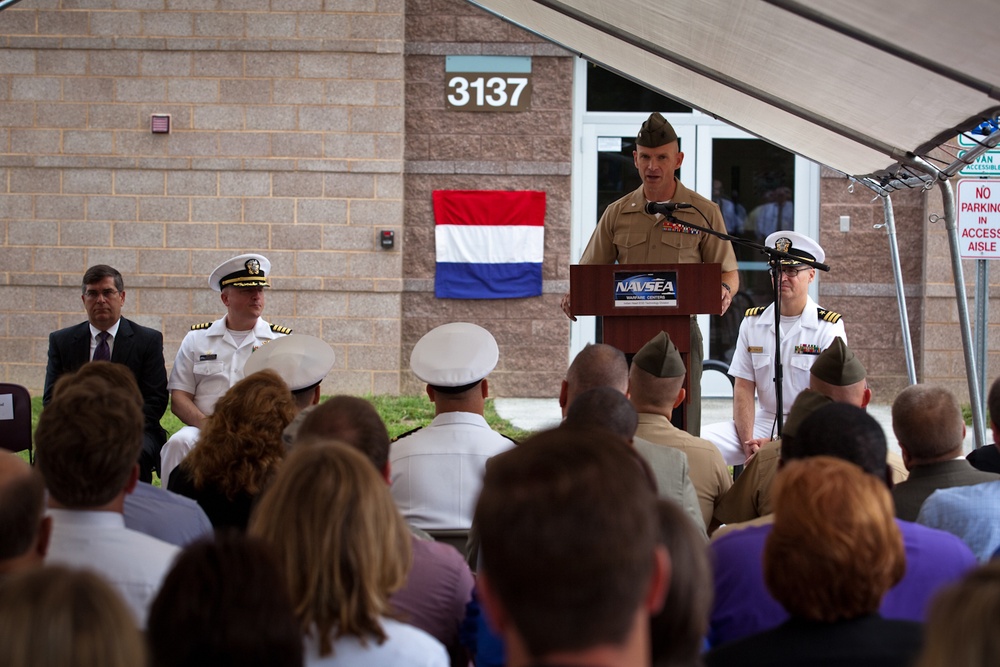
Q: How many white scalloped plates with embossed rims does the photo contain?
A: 0